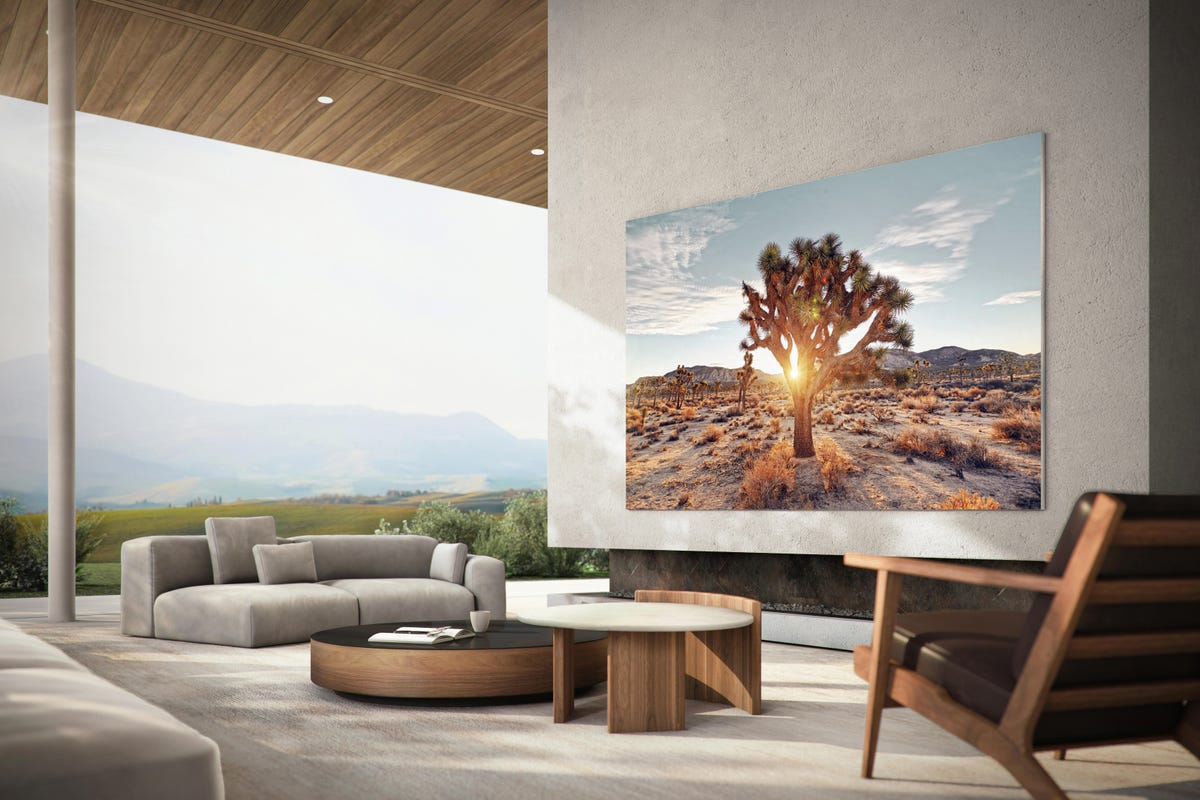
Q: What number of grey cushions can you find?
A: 3